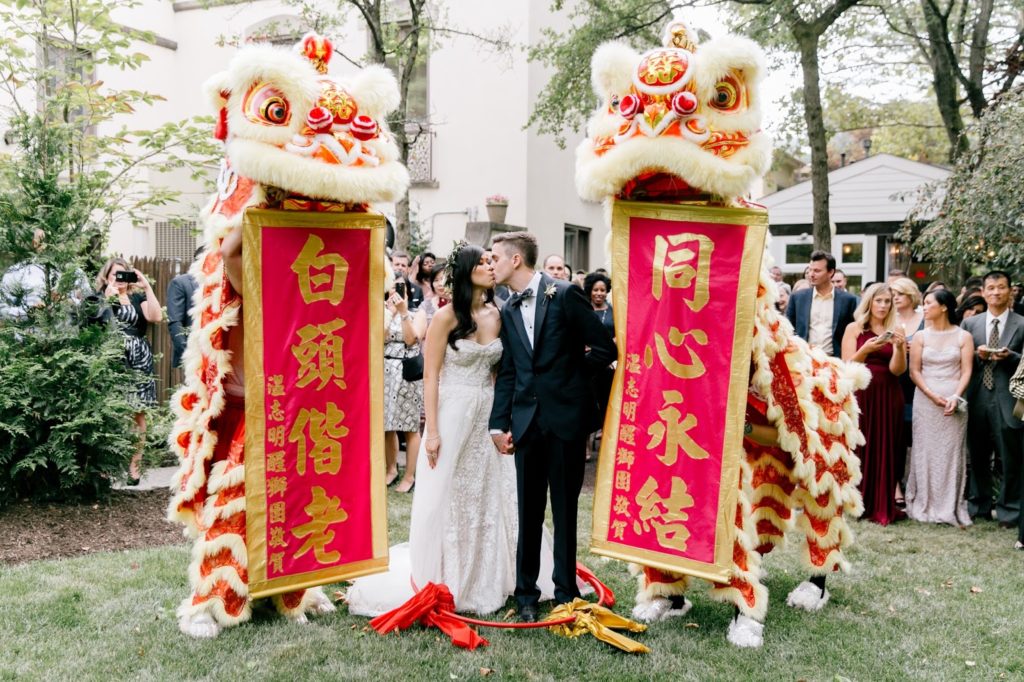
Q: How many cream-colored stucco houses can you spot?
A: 1